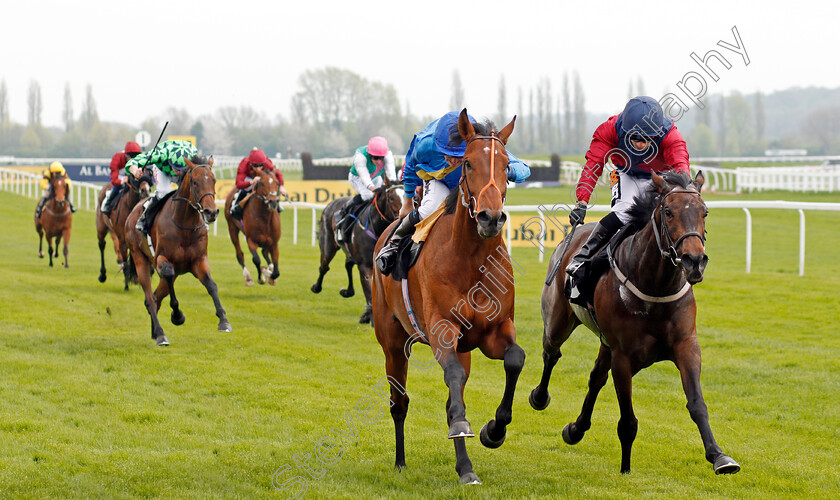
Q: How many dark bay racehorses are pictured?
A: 2